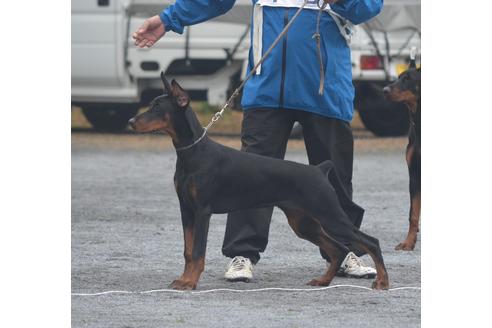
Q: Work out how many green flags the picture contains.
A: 0